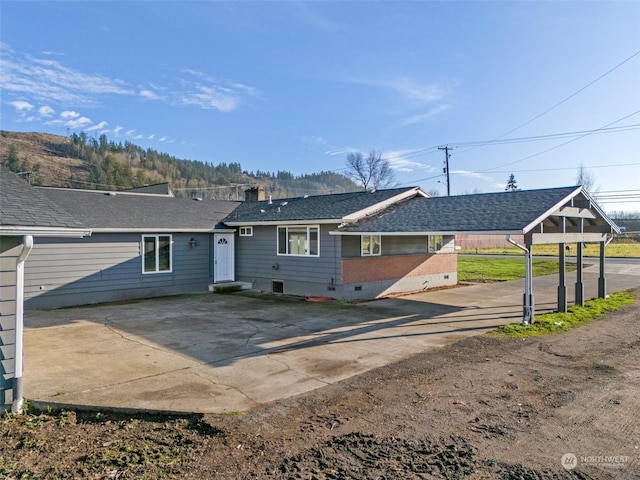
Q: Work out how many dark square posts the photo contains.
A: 4